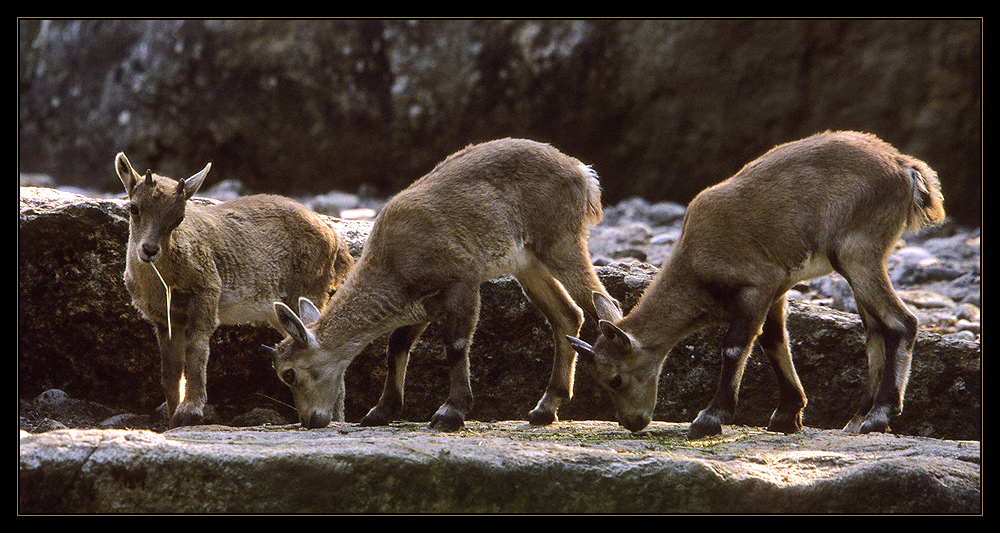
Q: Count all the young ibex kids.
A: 3